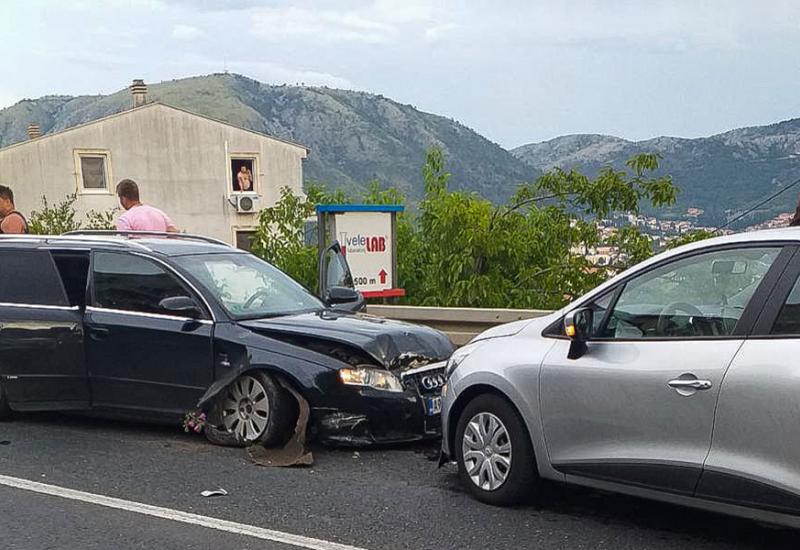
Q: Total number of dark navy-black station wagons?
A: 1